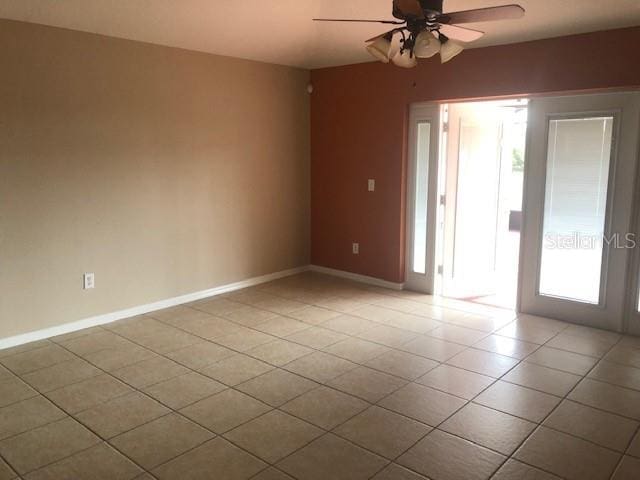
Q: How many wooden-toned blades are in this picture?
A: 5